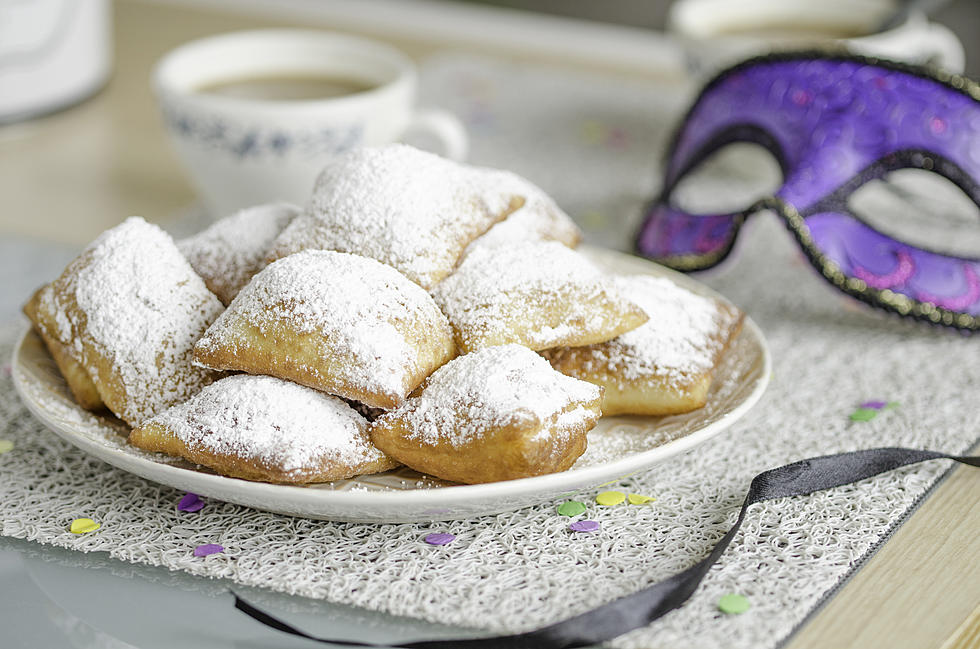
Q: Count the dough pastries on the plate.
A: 9